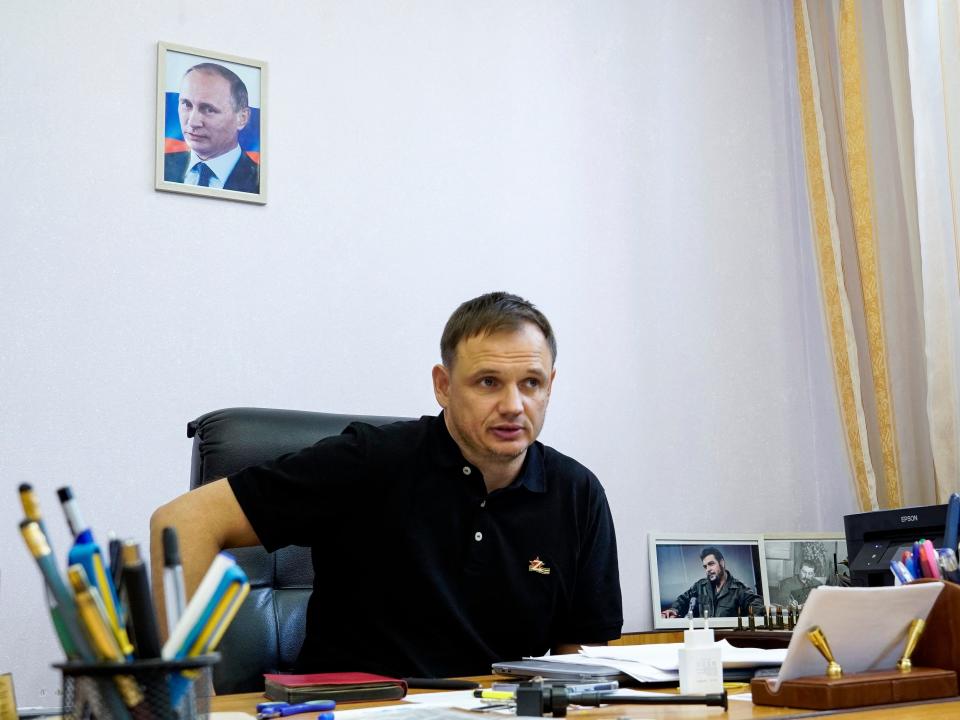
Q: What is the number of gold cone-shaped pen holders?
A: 2